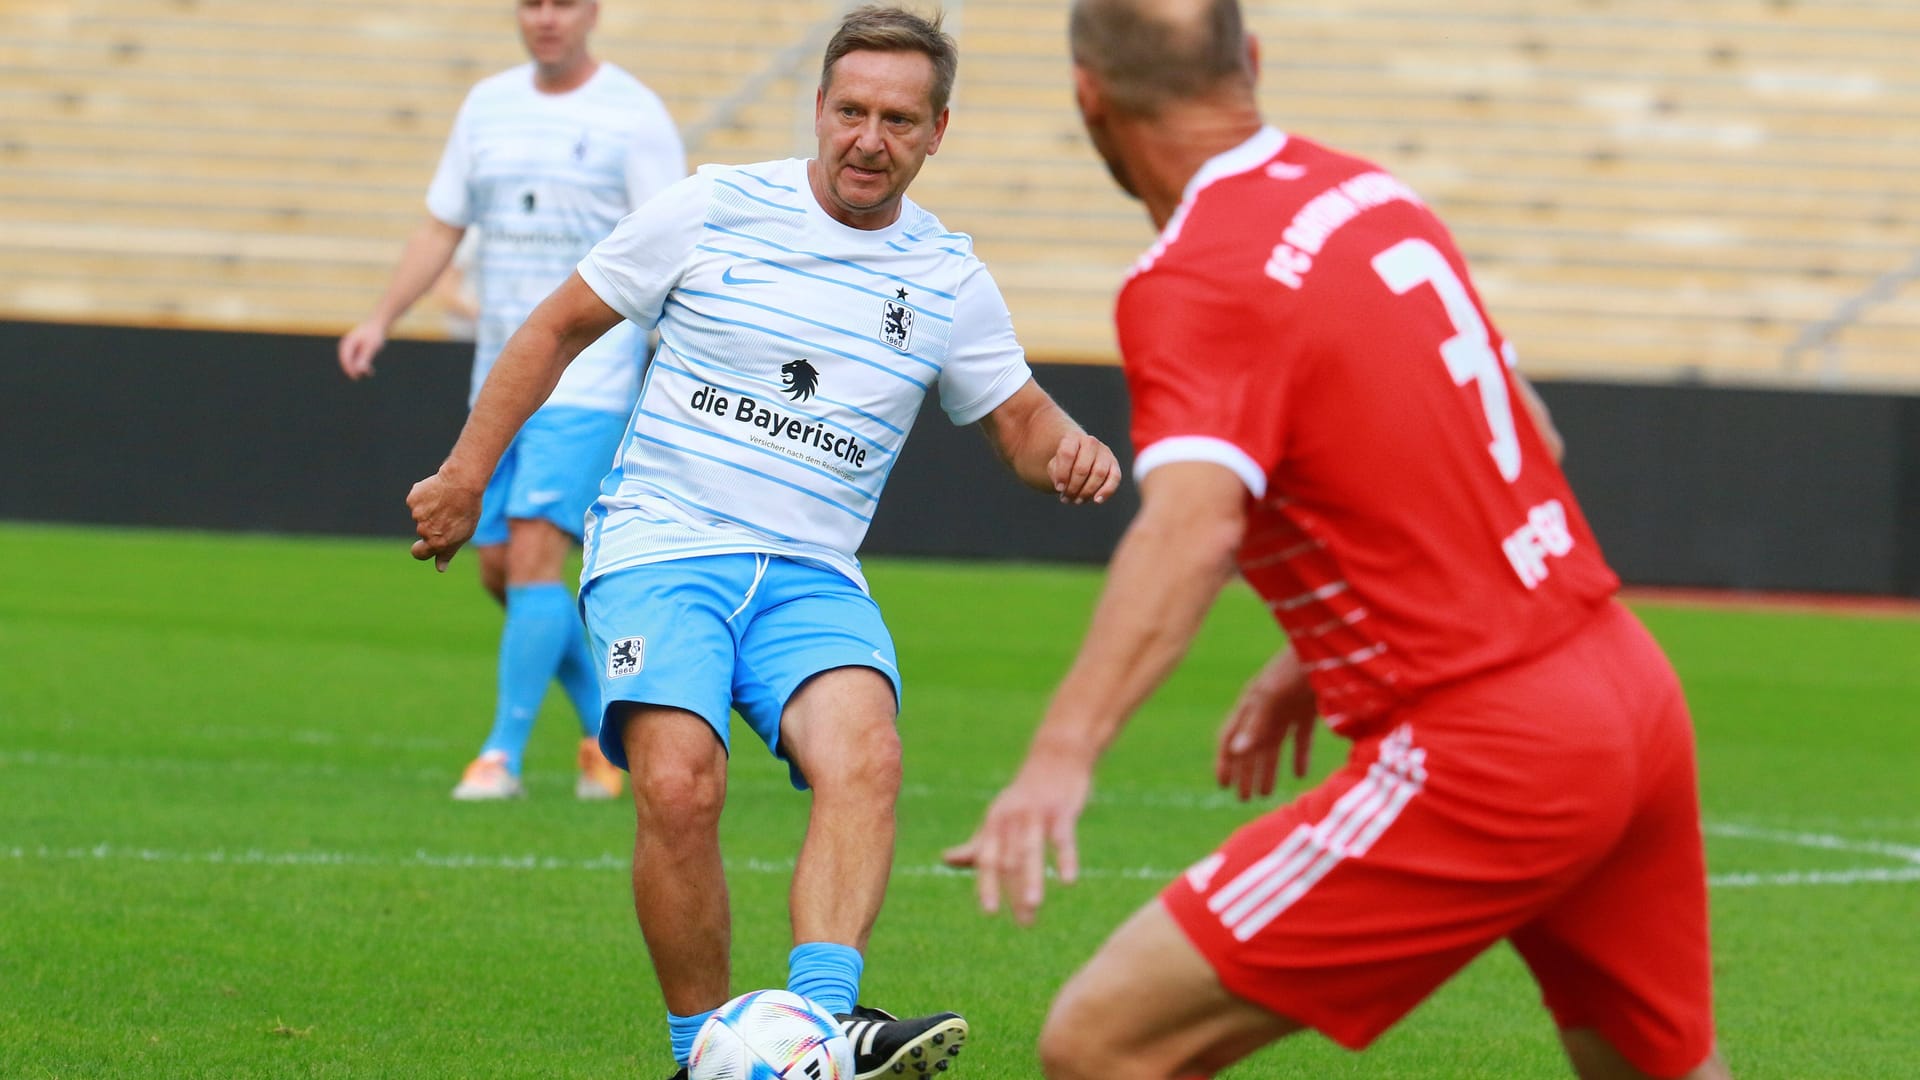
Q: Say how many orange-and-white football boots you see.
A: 2